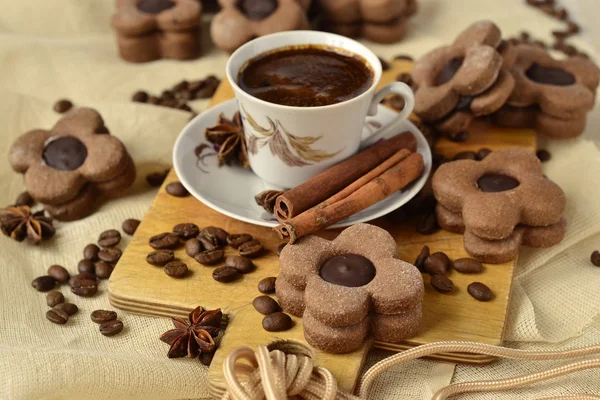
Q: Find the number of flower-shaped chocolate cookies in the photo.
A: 8